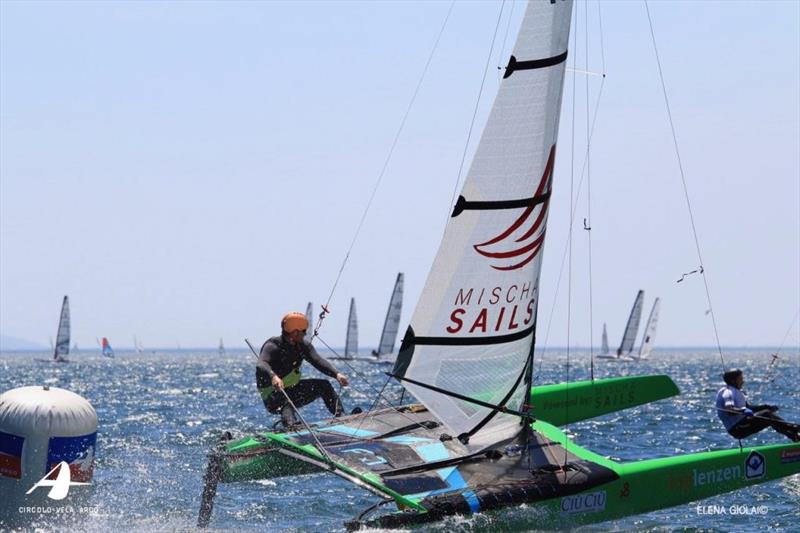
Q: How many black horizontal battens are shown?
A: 3